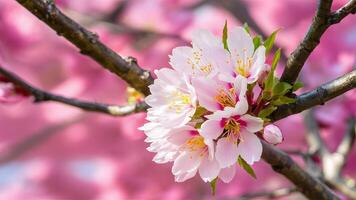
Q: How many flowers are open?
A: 6